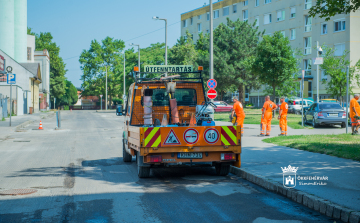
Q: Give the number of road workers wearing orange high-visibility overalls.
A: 4